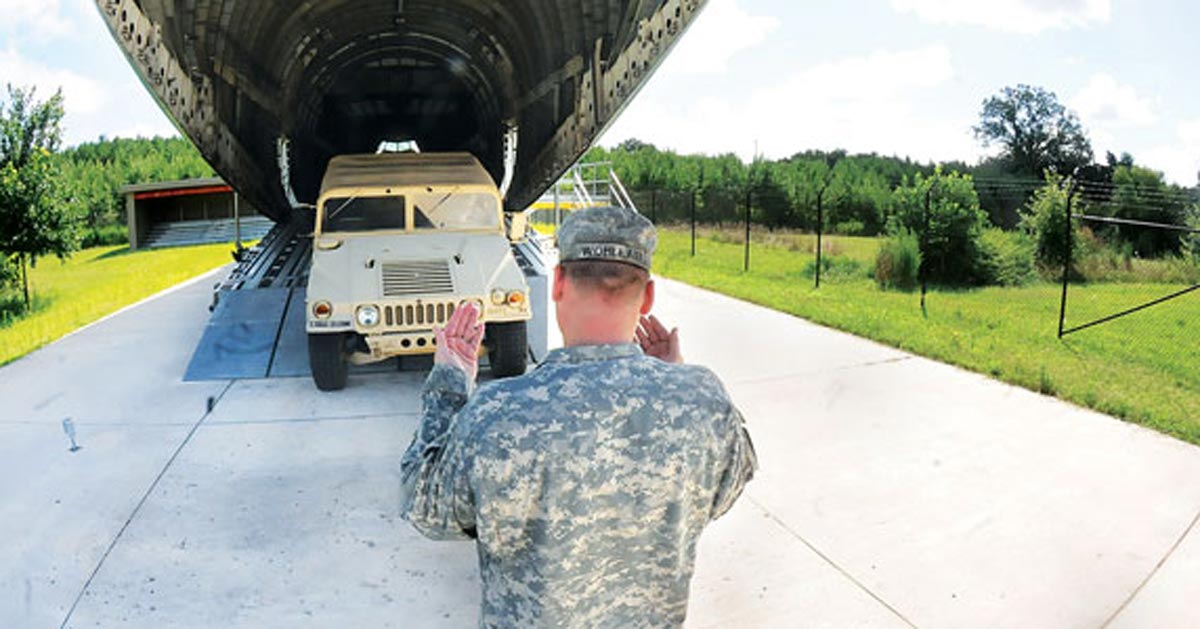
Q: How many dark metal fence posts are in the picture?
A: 6